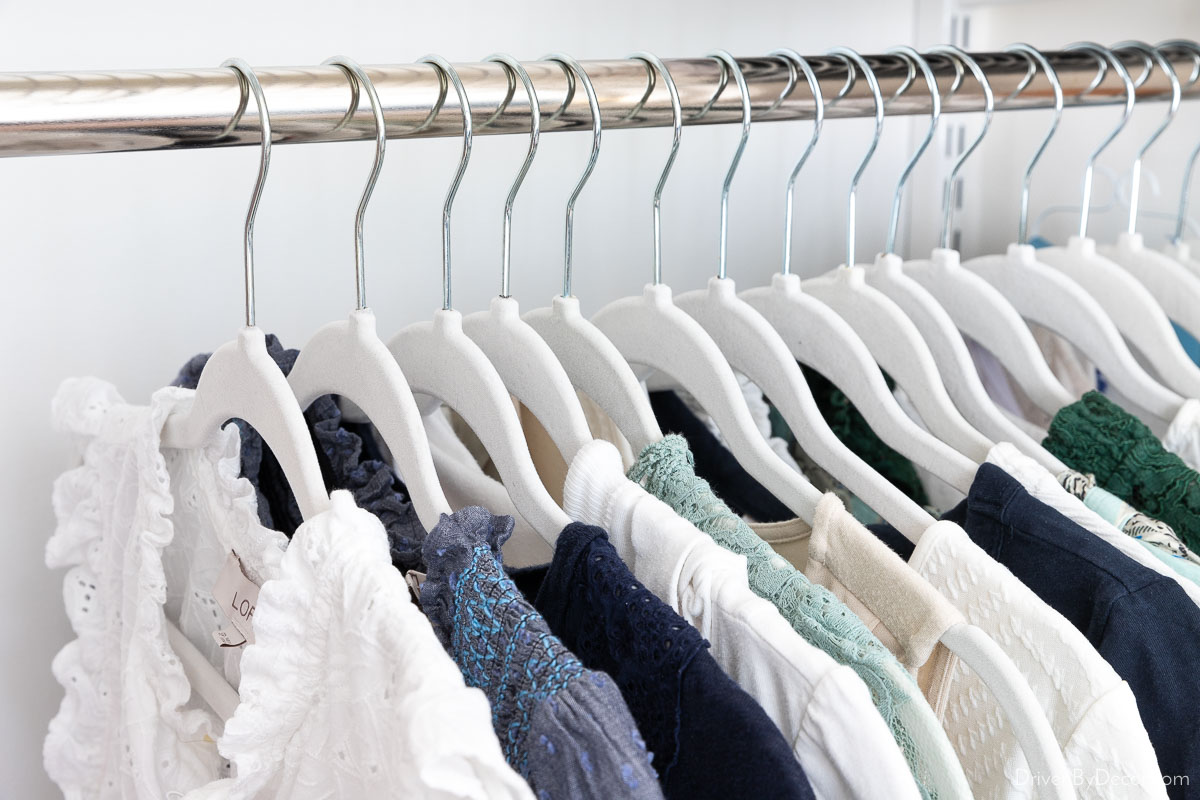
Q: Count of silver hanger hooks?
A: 15